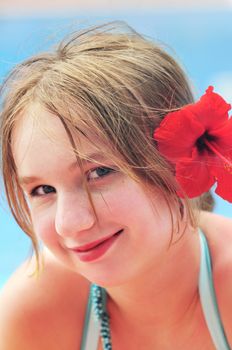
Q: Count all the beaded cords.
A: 1